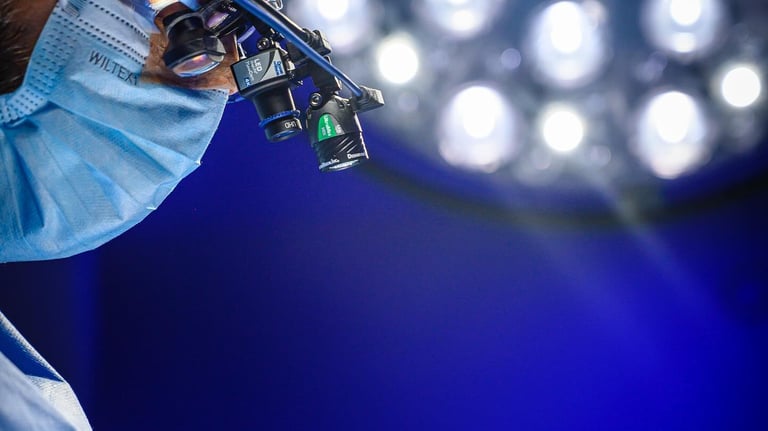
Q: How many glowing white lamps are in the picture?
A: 9